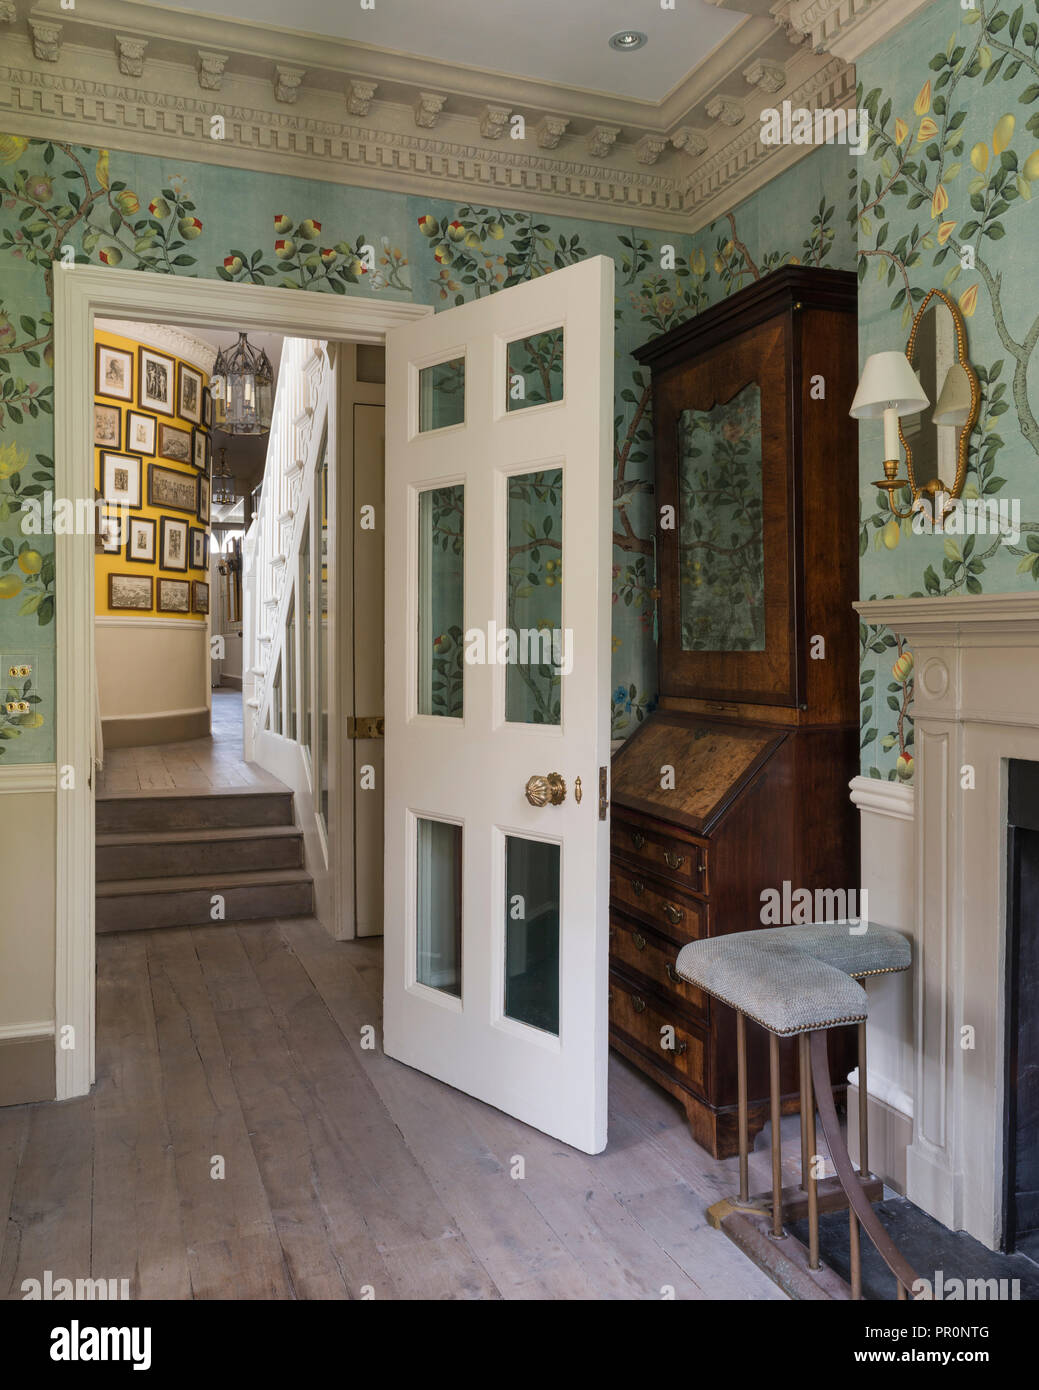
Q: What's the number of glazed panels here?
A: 6